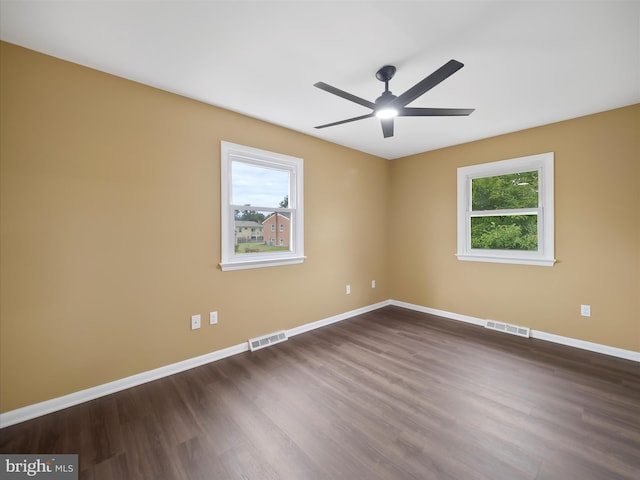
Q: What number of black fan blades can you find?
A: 5